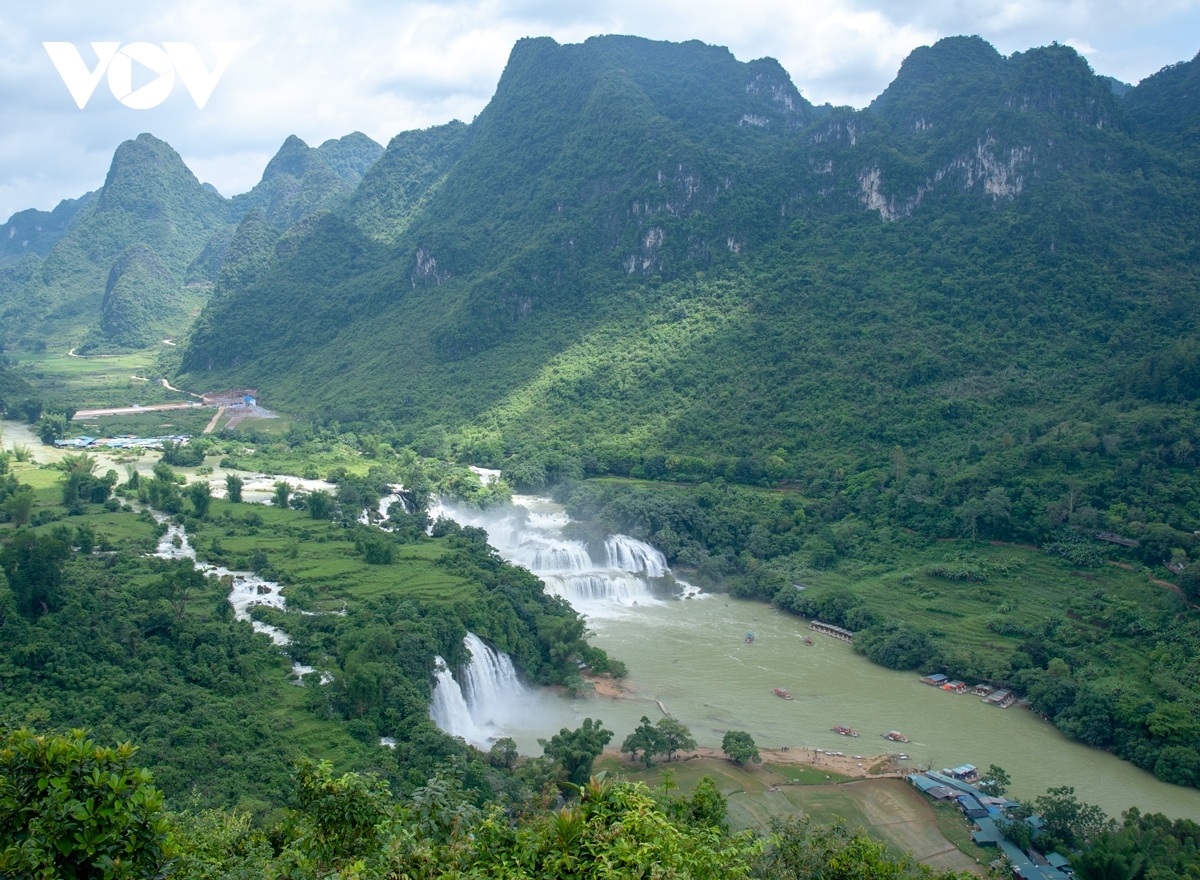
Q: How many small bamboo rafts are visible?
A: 5